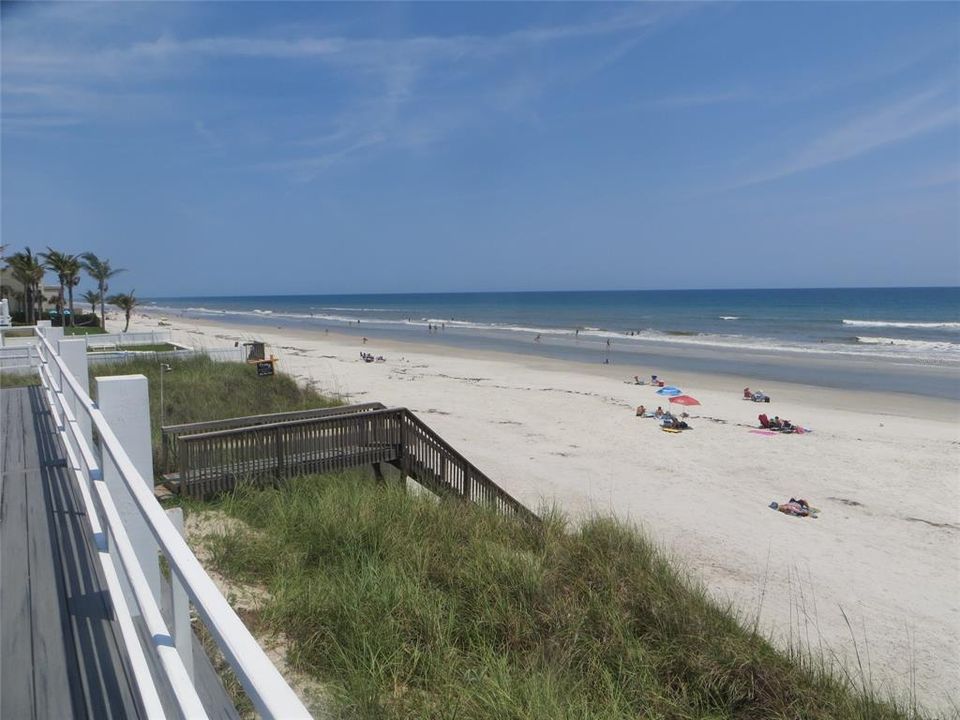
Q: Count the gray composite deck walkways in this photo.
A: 1